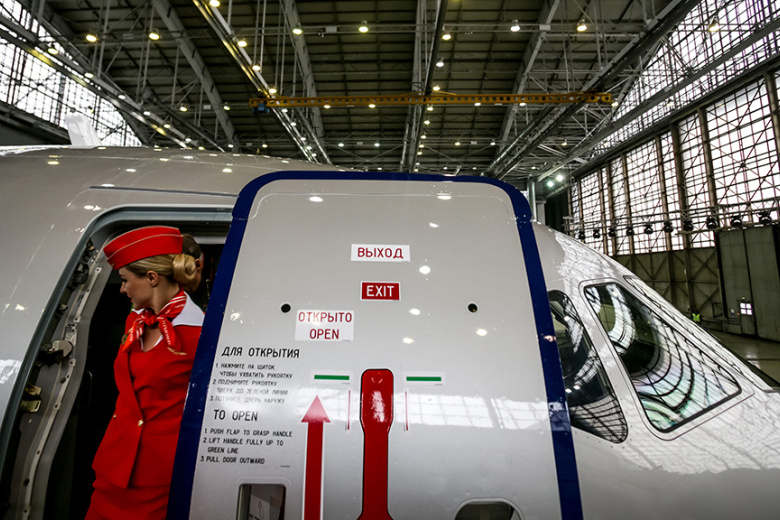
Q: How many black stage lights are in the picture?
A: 10